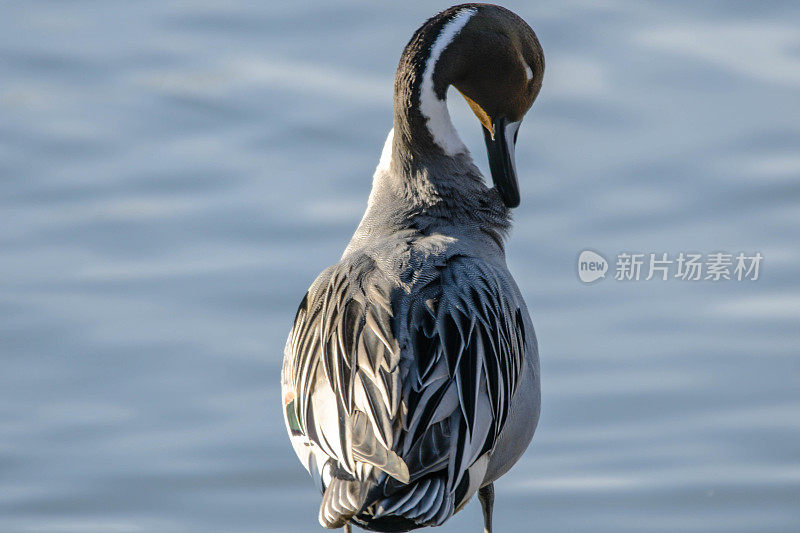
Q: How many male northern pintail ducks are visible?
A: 1